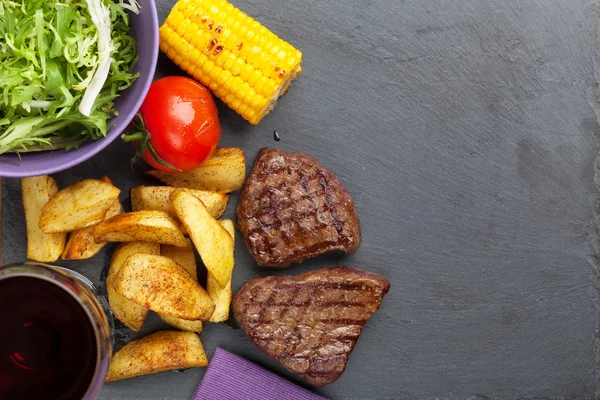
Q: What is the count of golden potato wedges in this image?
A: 12